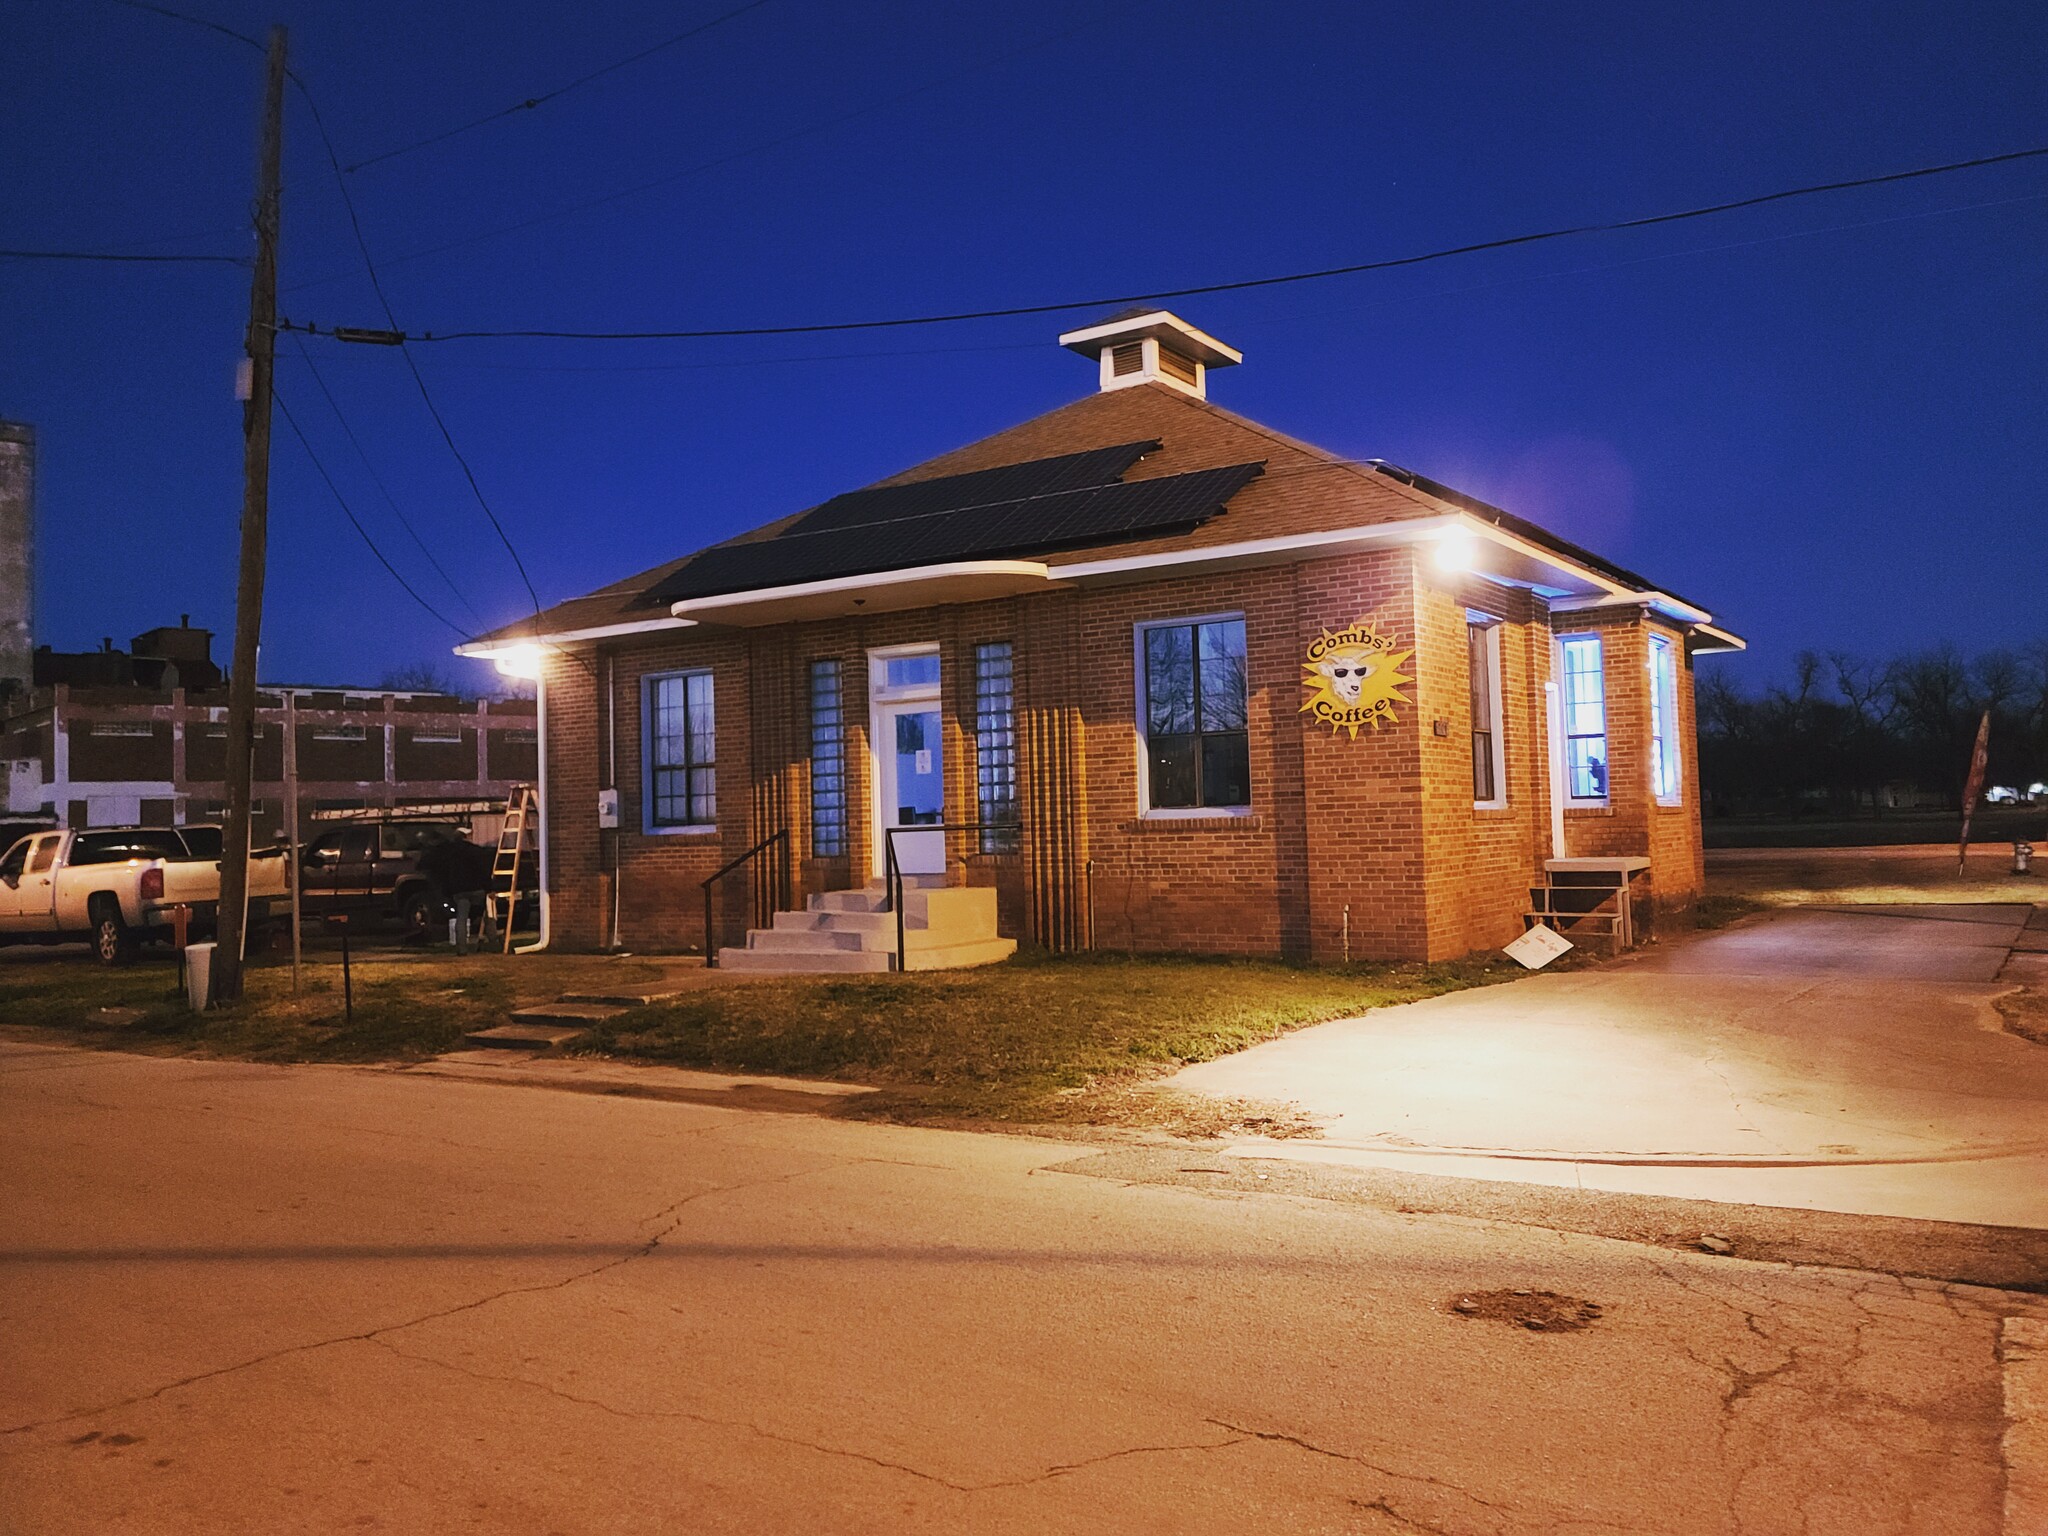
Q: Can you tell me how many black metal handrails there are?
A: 2